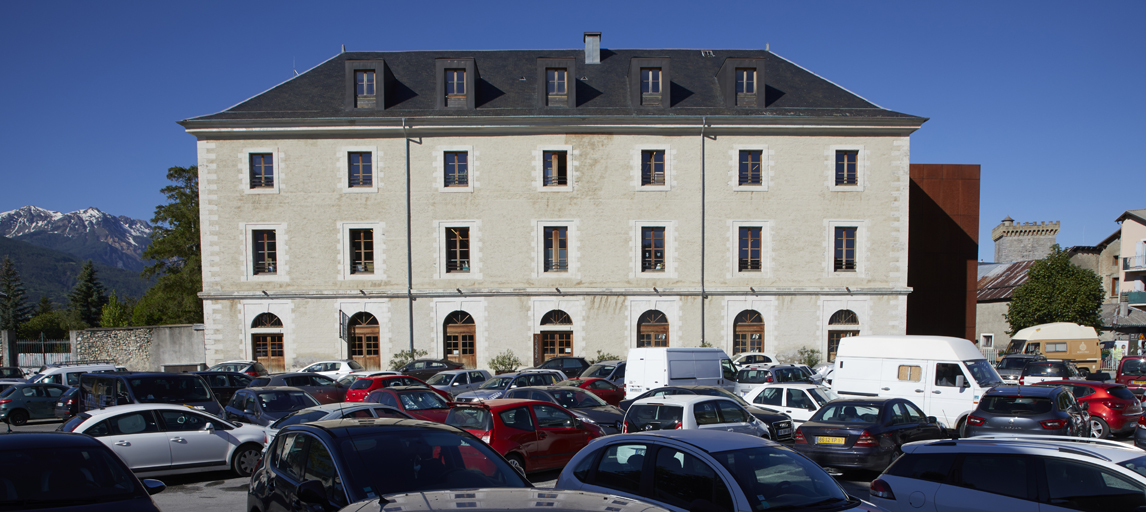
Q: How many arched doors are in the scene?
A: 7